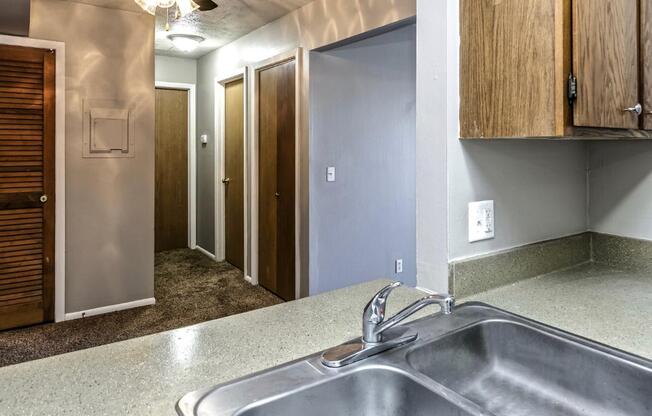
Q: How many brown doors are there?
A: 4